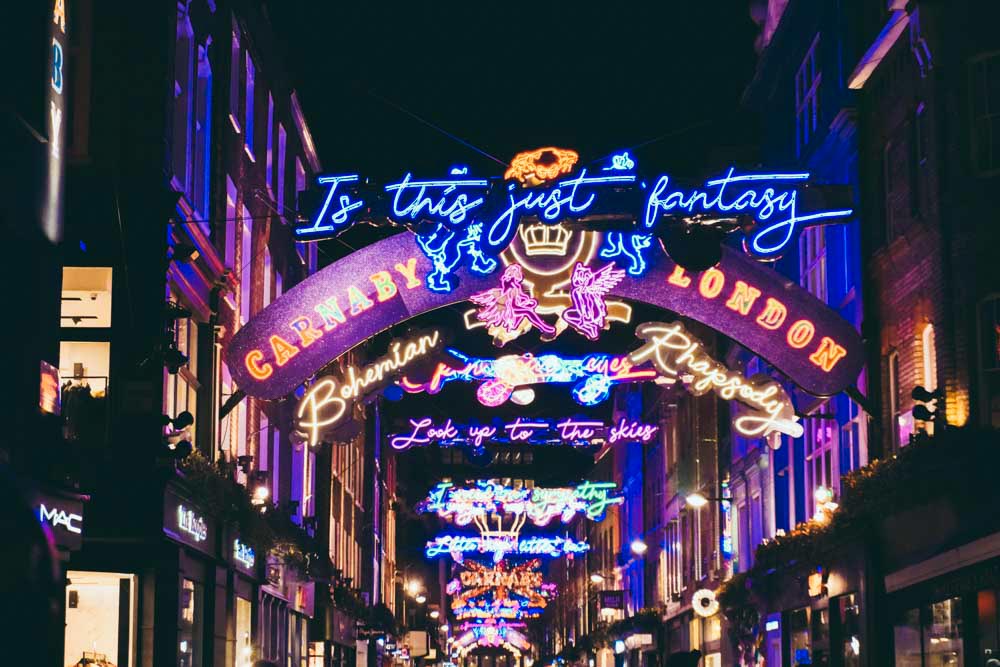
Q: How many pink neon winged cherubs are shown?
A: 2